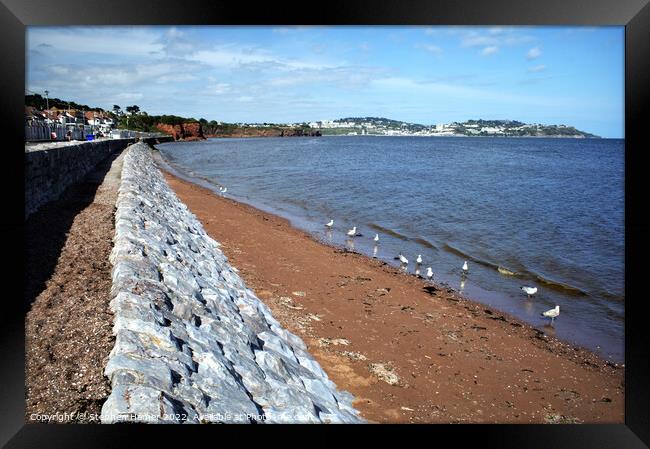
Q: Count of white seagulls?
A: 10